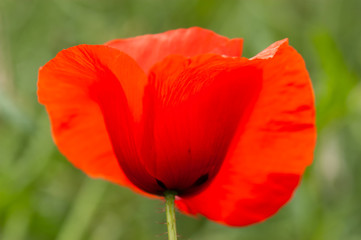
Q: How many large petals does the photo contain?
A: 4